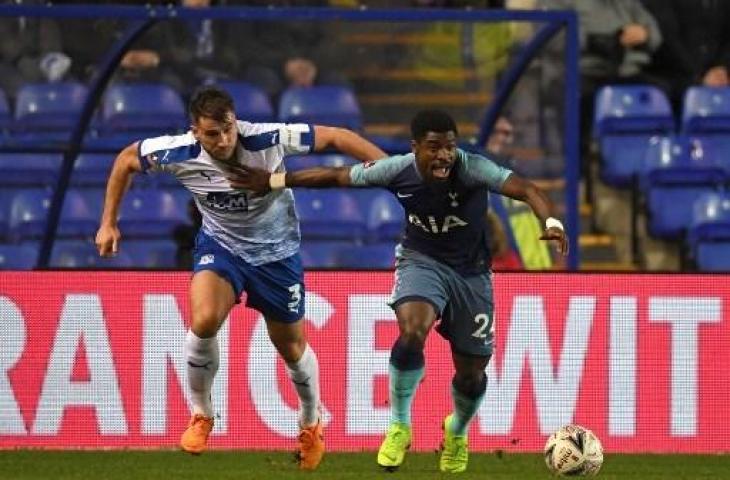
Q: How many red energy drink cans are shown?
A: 0